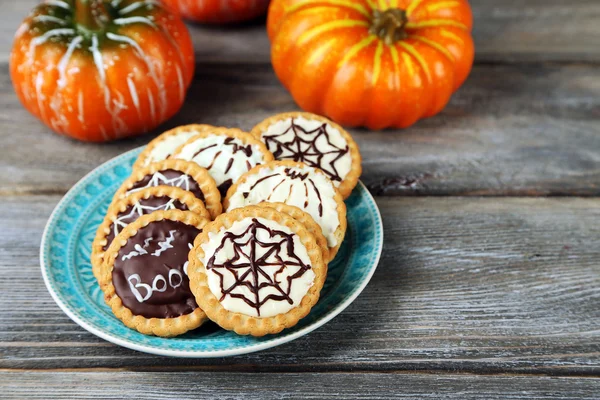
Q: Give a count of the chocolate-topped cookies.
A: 3